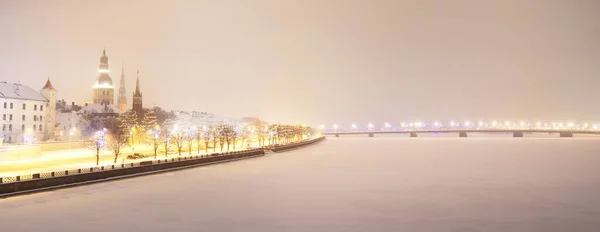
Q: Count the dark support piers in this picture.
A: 6